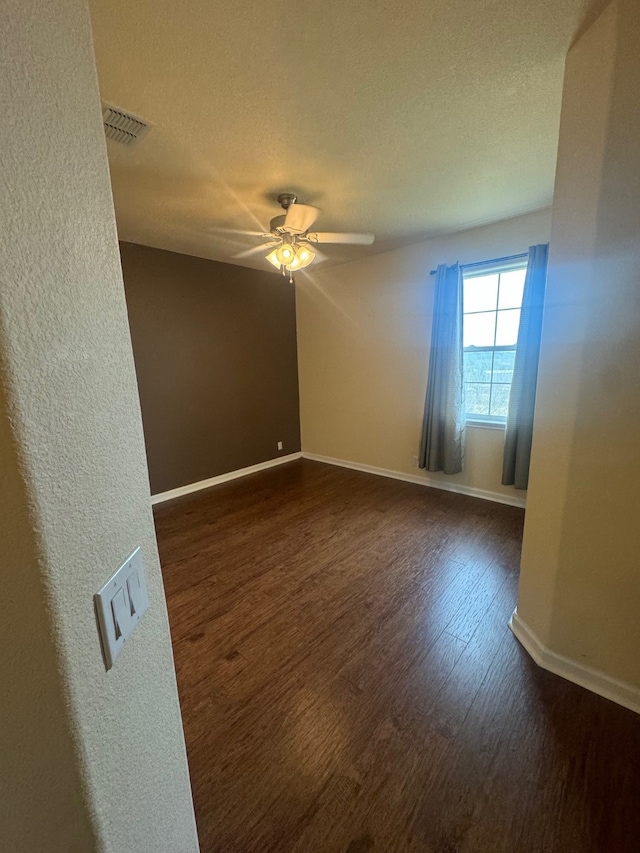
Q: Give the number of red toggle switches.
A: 0